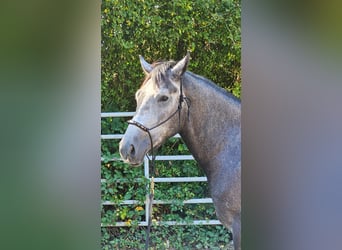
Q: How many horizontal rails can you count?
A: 6